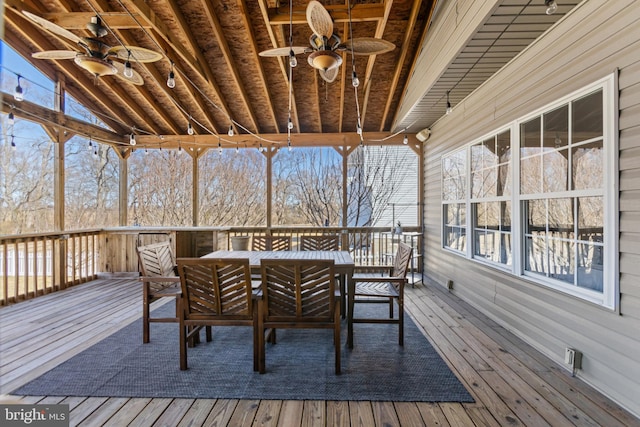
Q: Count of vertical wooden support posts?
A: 6